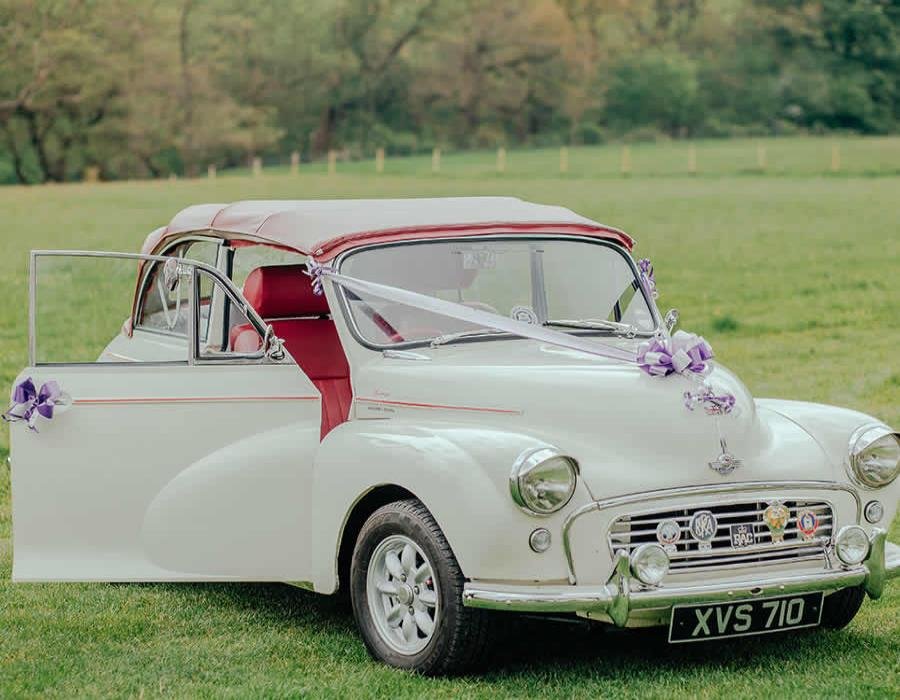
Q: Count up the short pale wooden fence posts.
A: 12